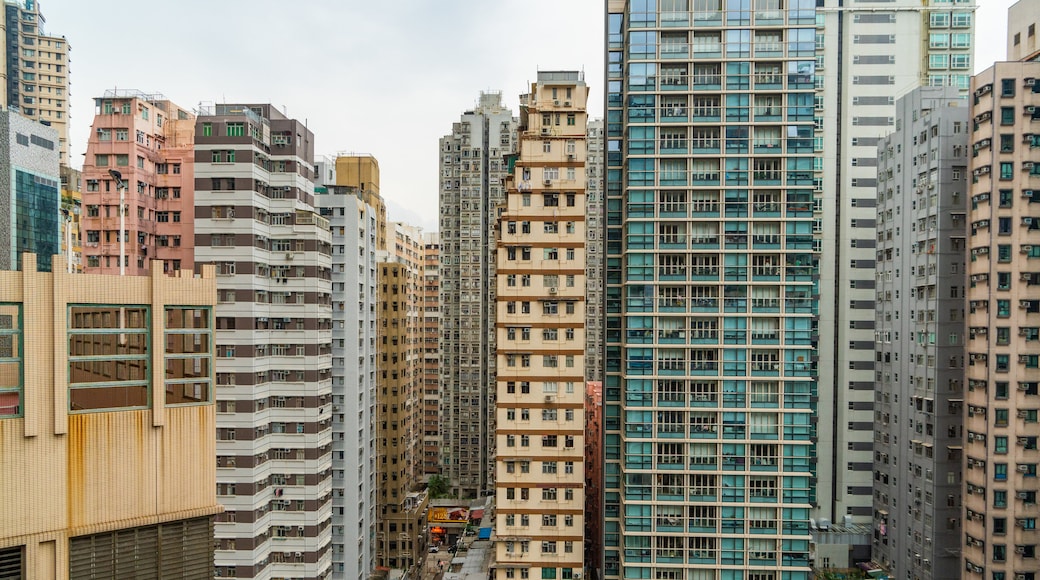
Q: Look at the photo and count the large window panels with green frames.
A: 3